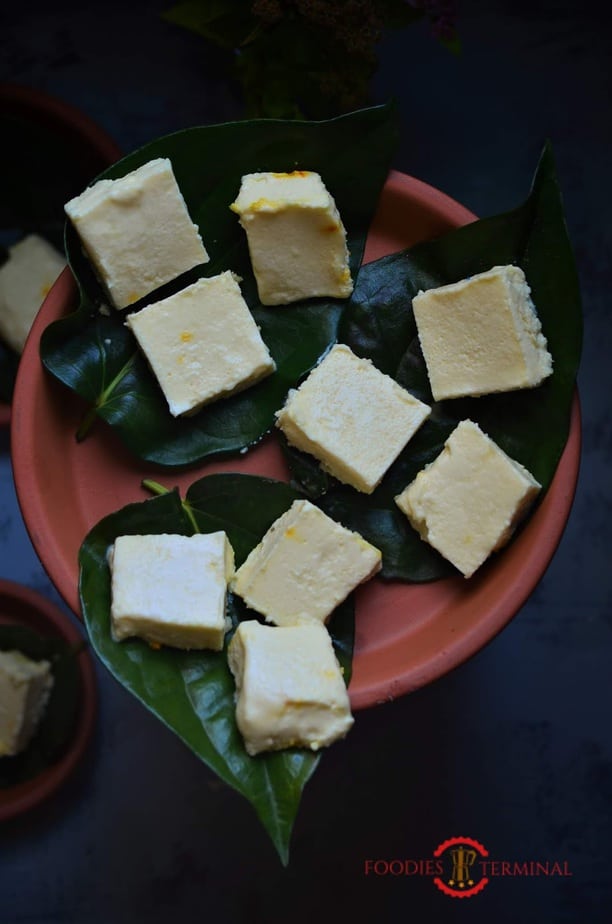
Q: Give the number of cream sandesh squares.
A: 11